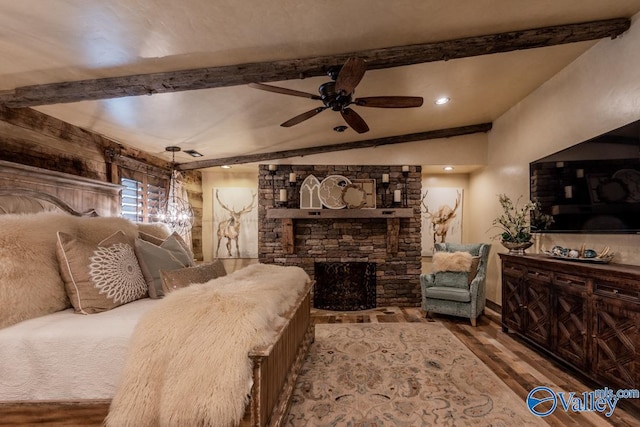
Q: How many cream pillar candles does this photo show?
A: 6